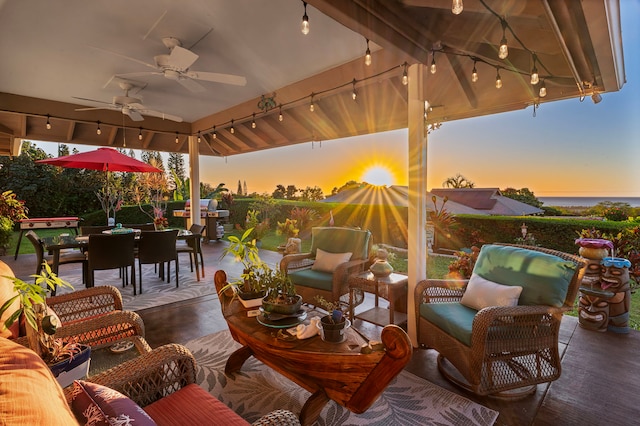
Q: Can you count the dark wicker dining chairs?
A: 6